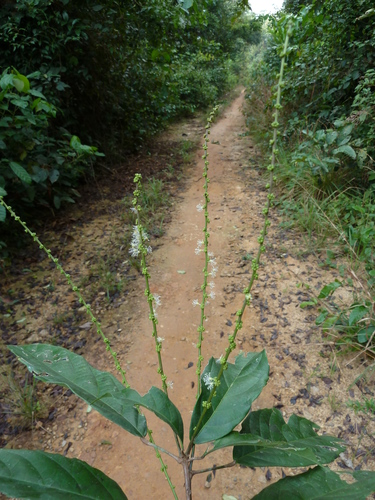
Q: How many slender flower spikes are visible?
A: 4